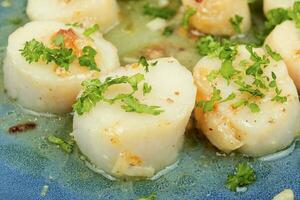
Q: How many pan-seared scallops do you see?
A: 7